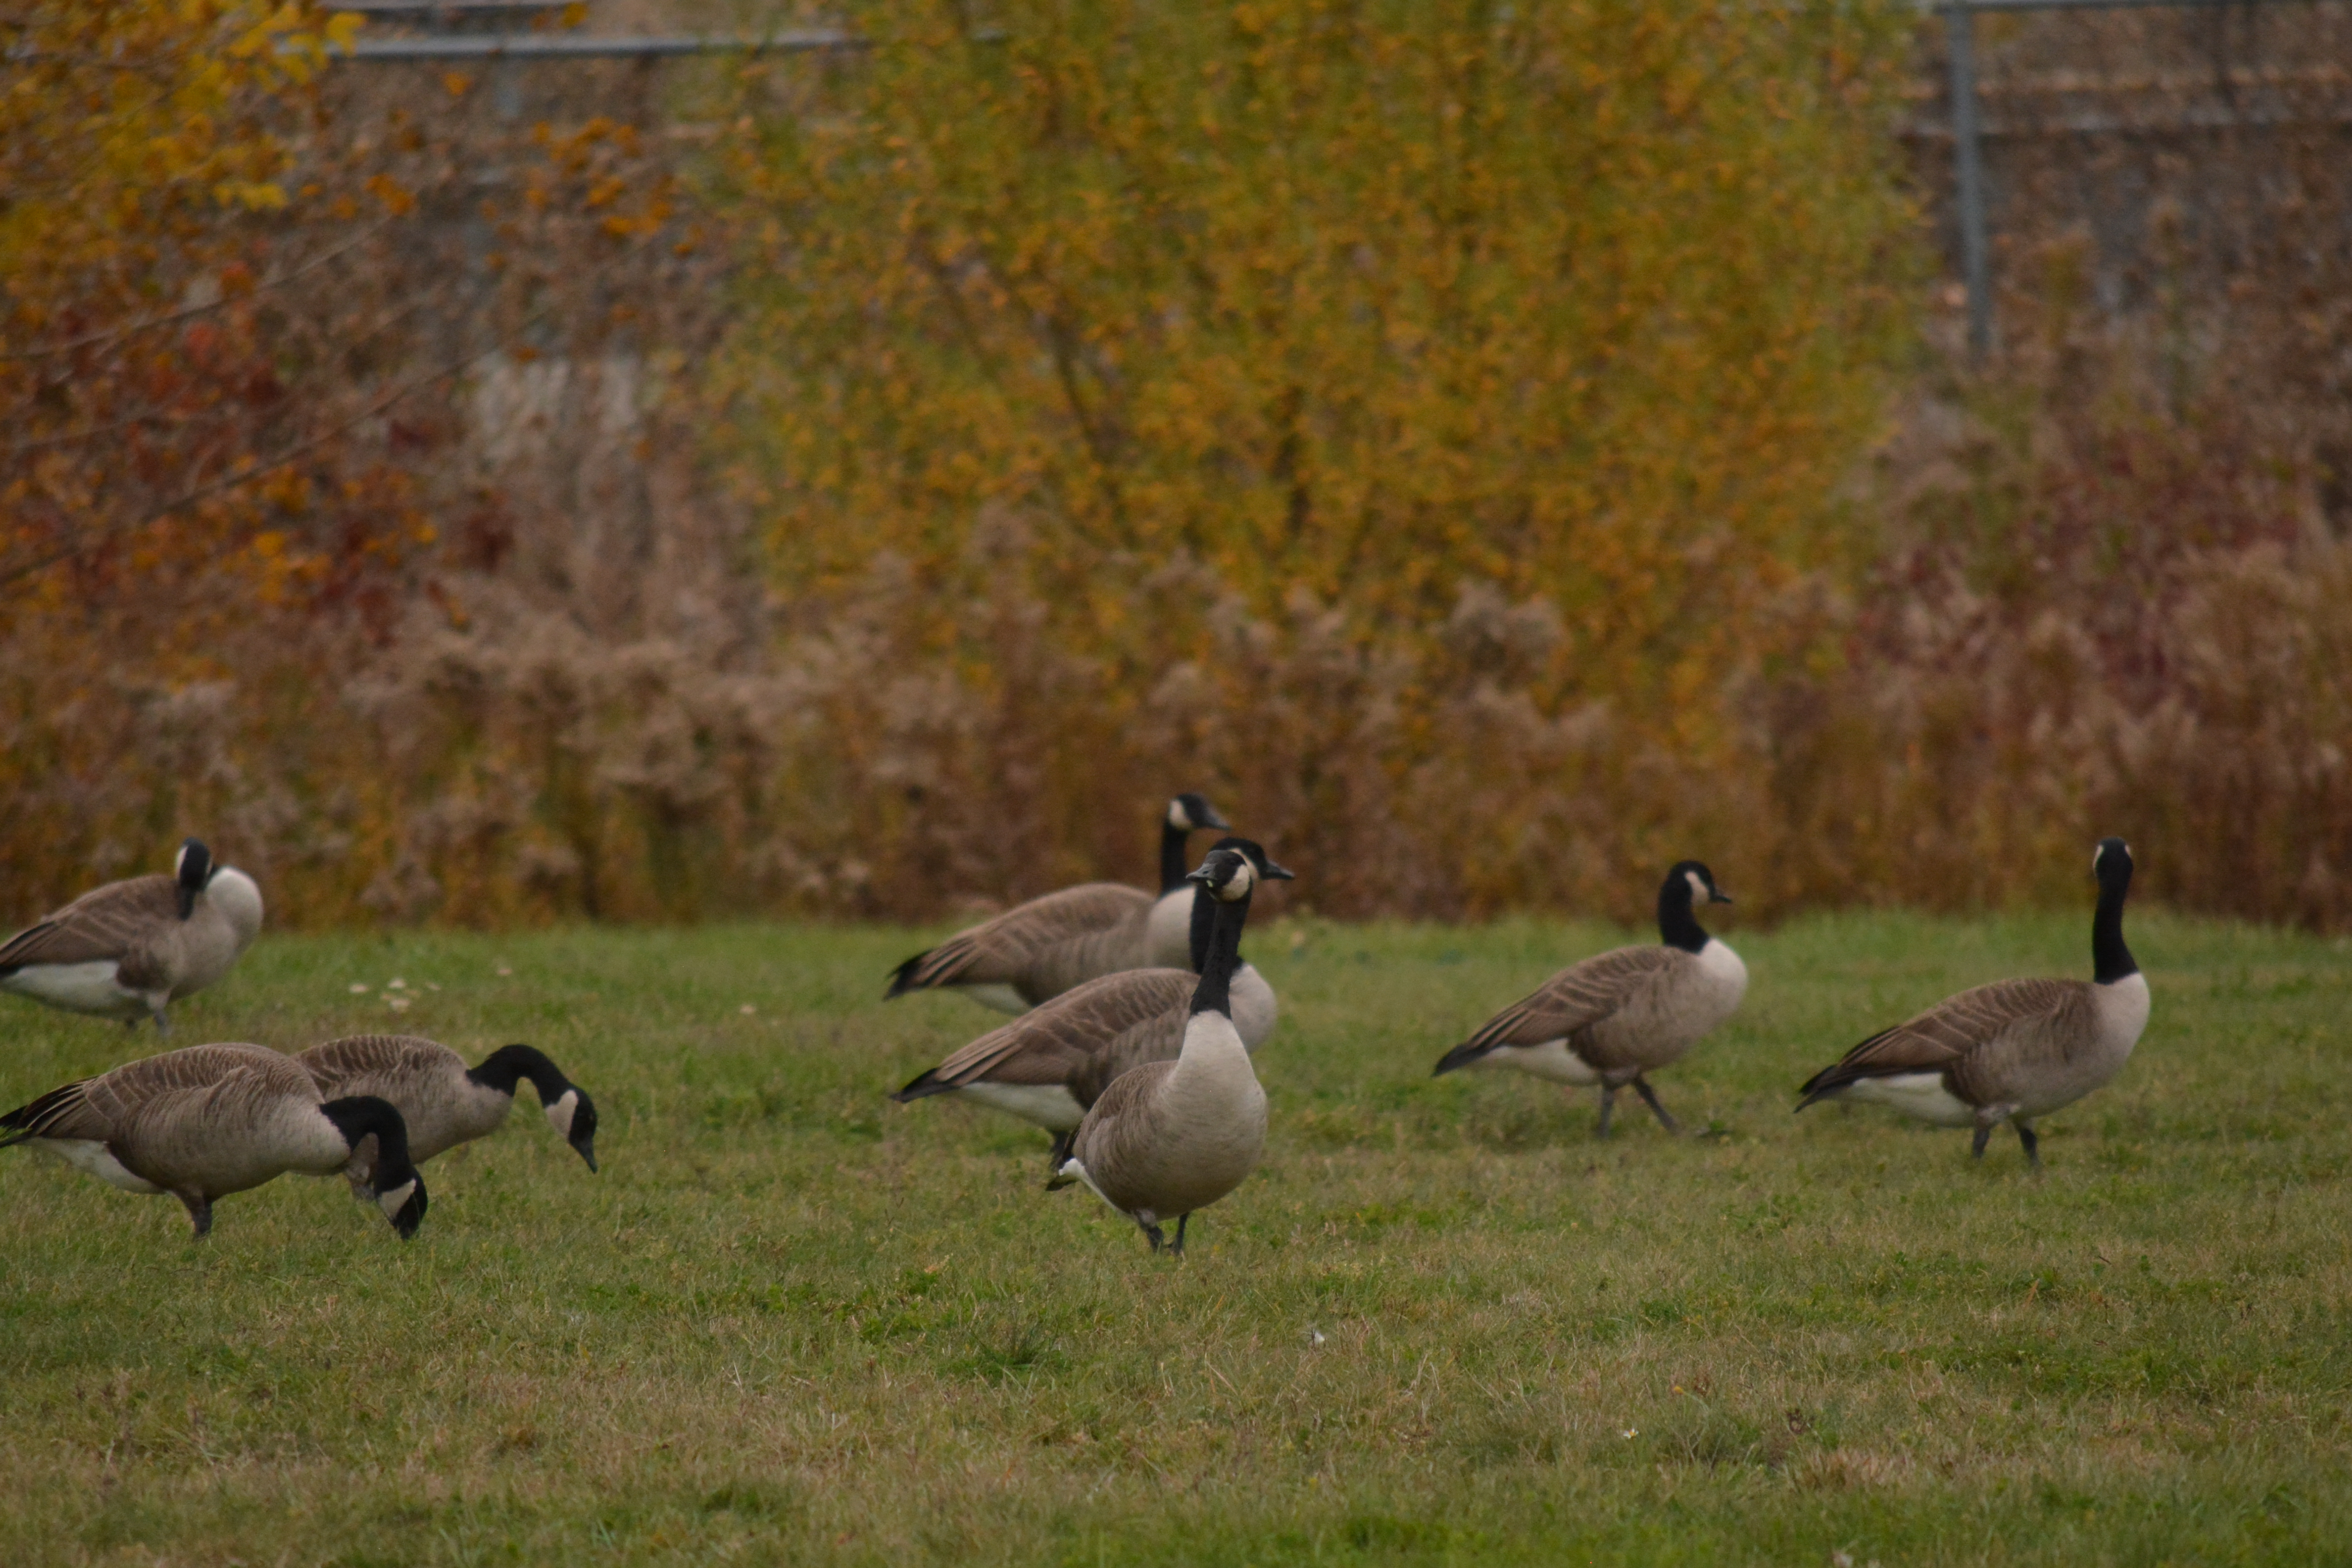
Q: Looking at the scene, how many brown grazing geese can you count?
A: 2